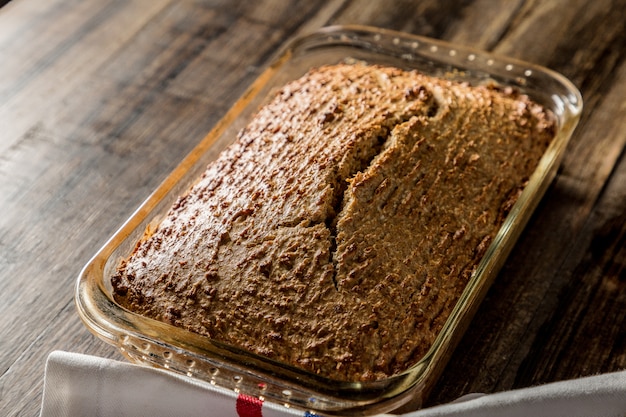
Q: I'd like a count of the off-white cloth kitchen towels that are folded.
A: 1